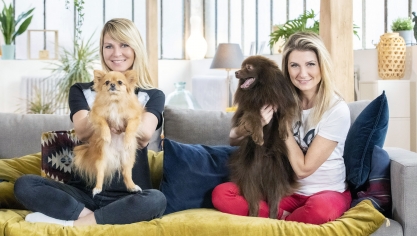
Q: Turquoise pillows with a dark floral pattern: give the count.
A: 0